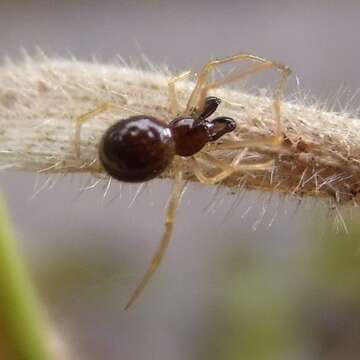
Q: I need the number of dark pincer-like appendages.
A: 2